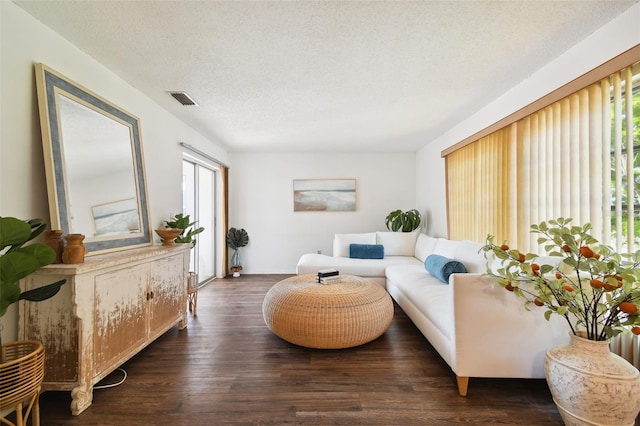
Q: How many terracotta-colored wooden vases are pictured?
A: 2